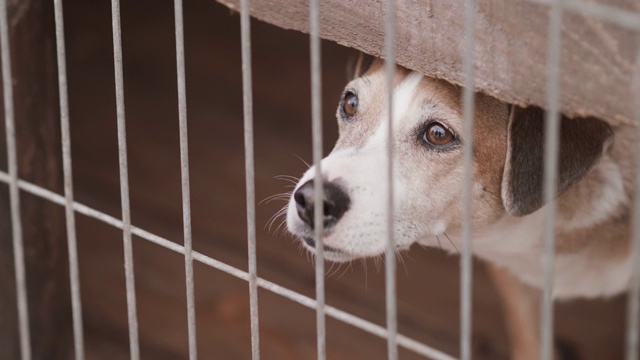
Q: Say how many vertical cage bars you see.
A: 10